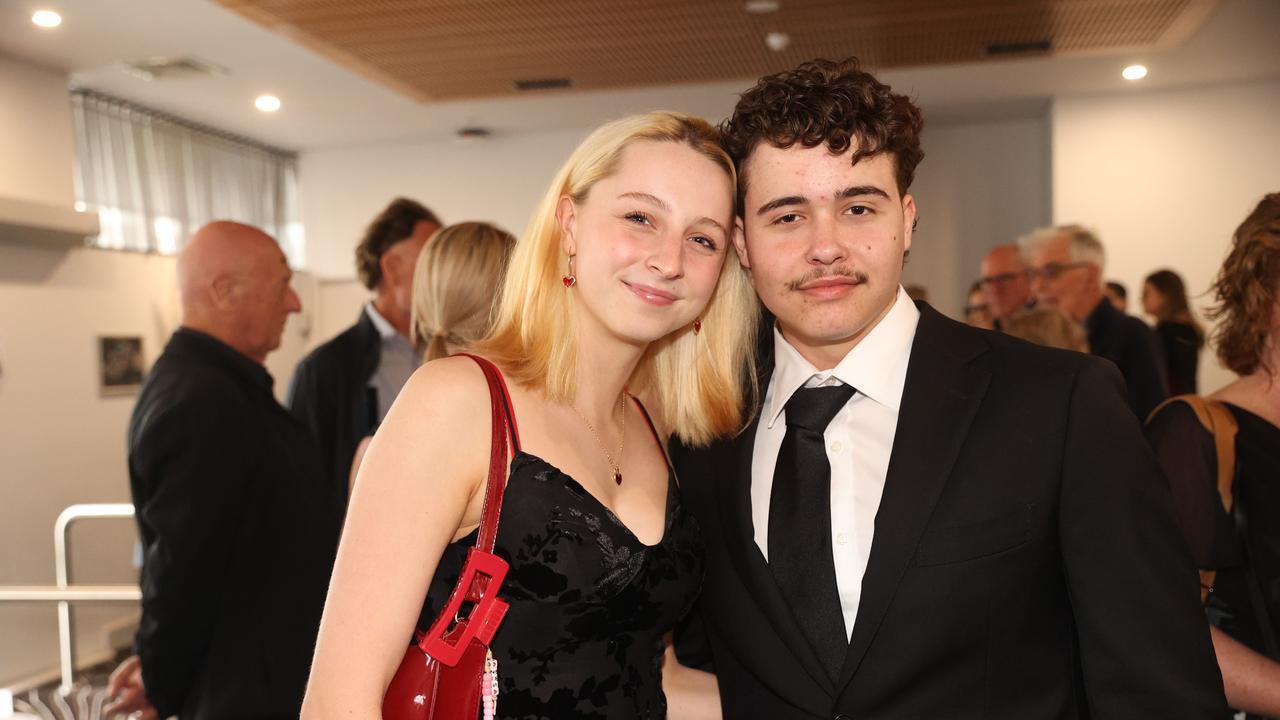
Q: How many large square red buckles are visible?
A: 1